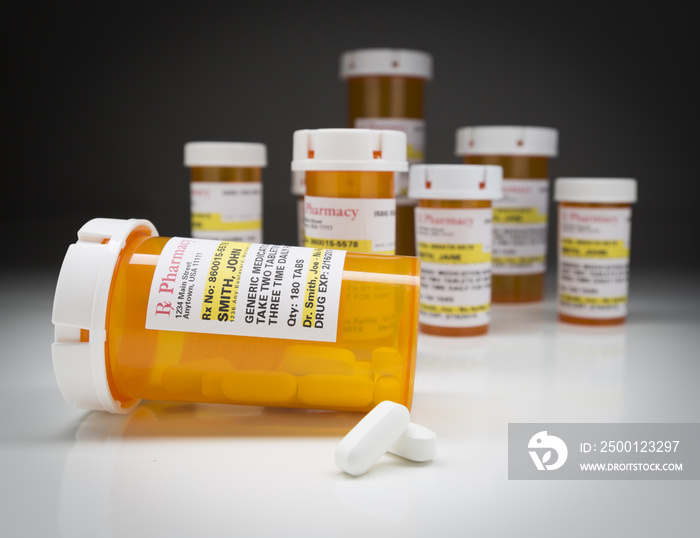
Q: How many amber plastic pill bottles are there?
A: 8